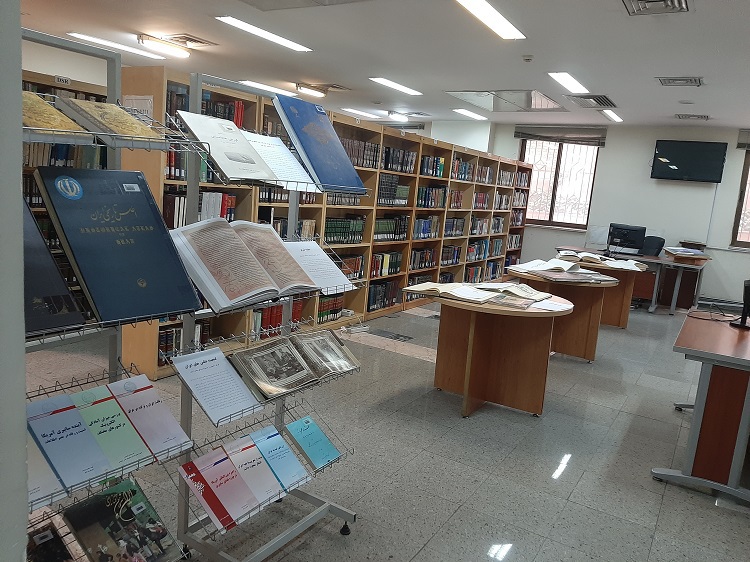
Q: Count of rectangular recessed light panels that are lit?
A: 9